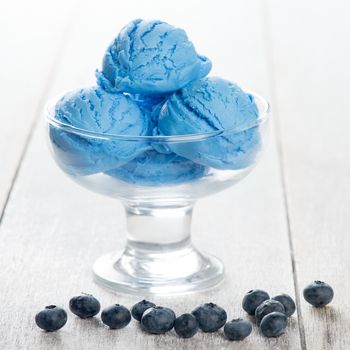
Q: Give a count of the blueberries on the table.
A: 13